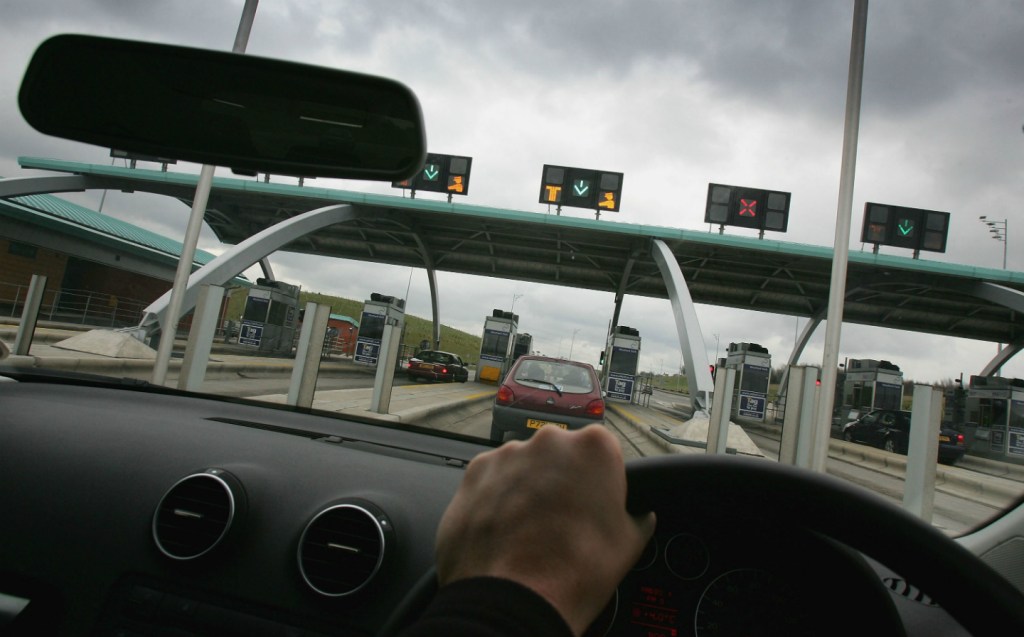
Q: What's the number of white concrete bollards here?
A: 7